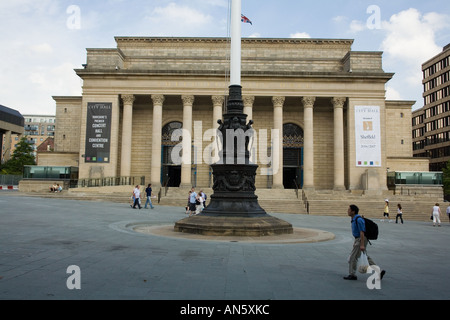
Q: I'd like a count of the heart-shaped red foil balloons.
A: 0